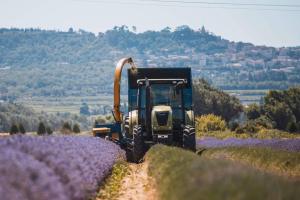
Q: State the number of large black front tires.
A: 2